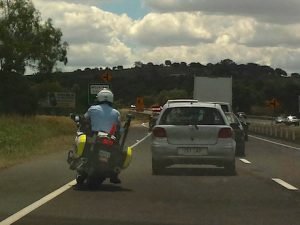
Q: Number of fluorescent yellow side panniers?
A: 2